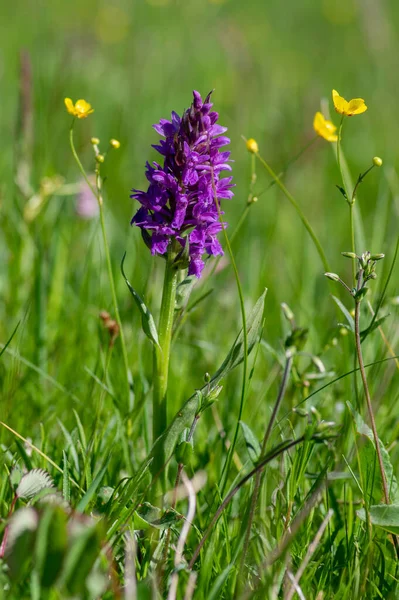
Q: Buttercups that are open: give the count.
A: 3